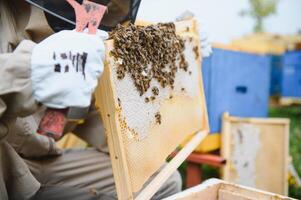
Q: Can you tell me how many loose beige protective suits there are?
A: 1